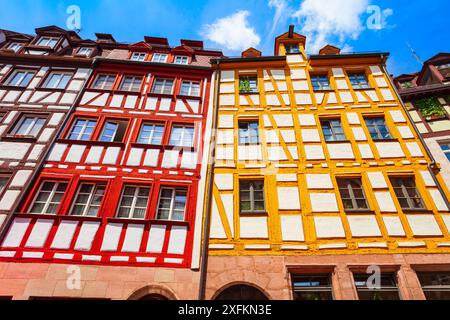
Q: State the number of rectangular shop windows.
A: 3